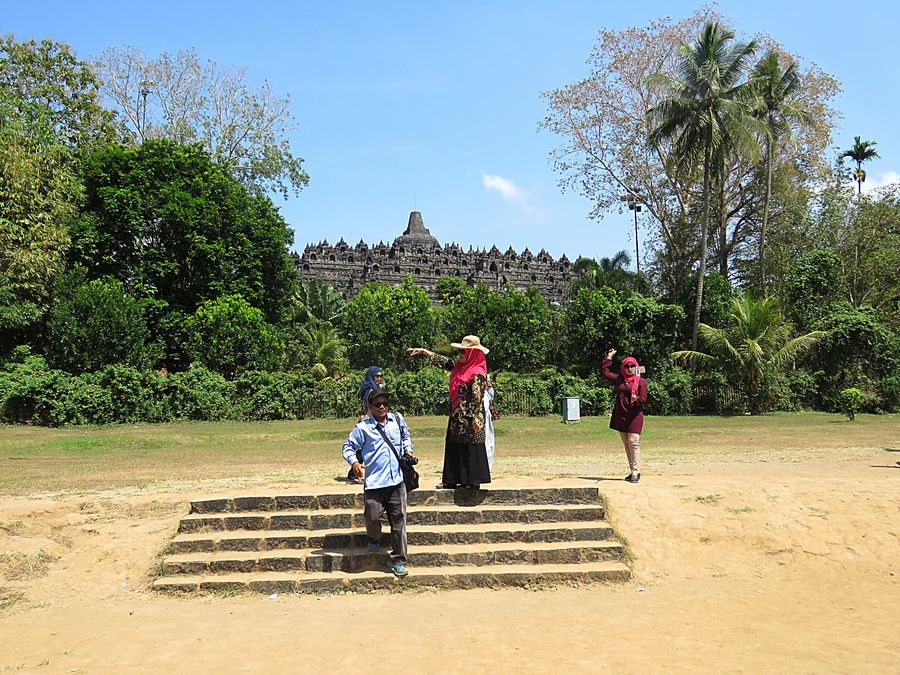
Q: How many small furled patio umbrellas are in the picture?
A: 0